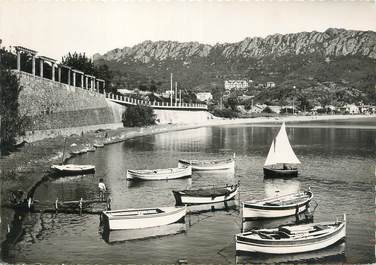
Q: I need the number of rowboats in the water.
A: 7